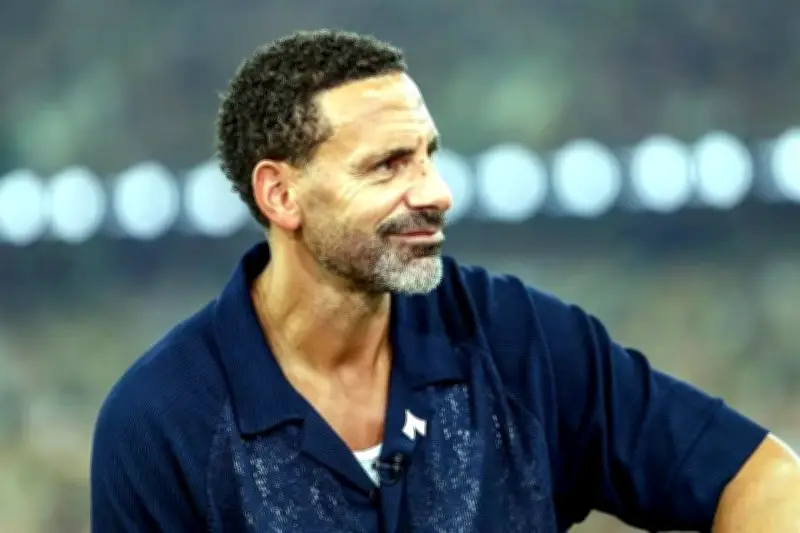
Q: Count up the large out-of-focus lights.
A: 10